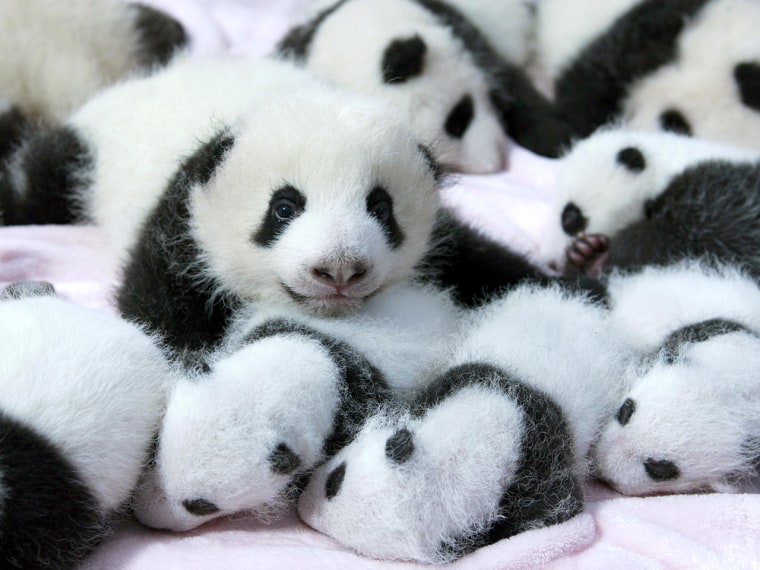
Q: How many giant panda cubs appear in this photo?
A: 9